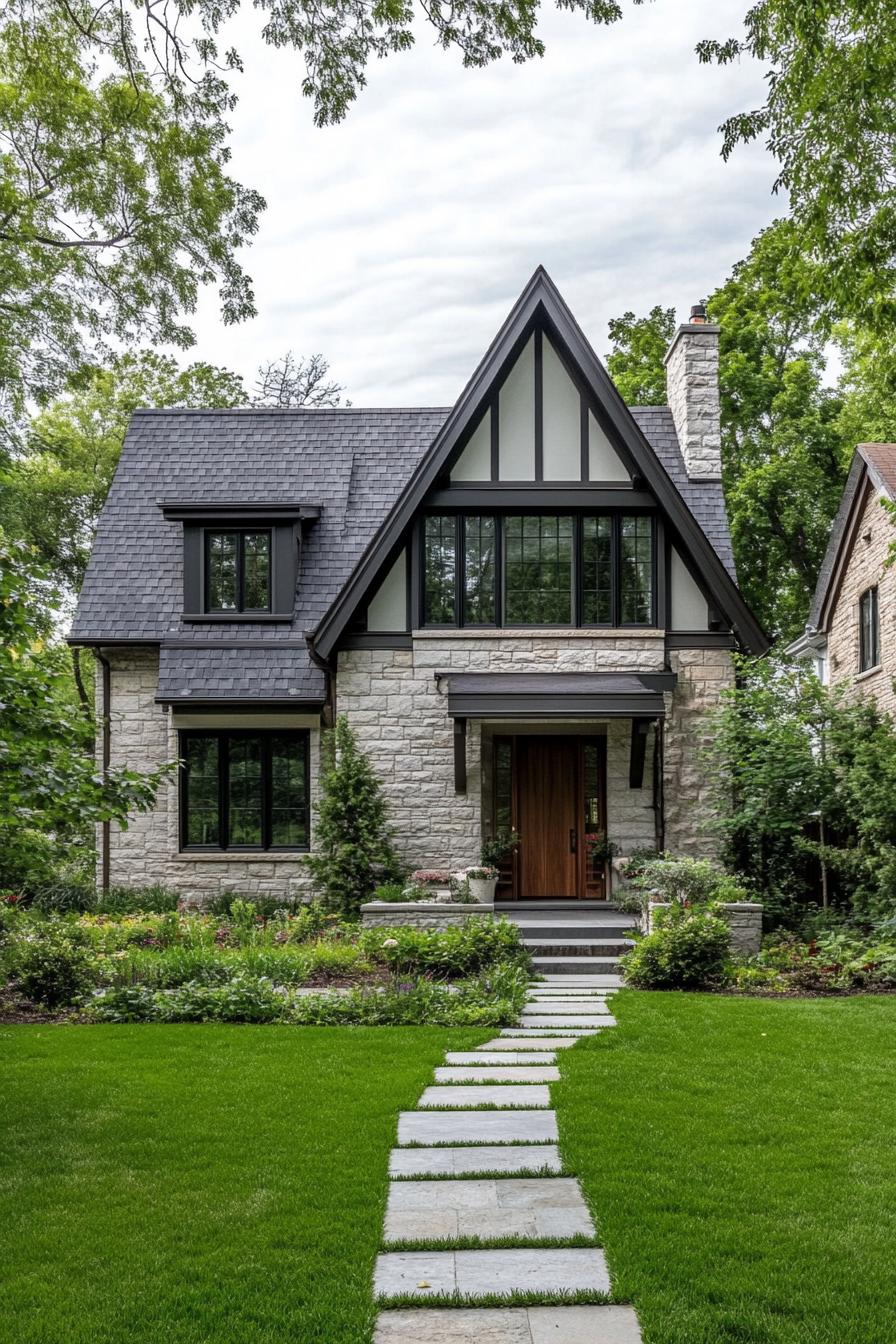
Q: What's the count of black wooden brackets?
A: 2